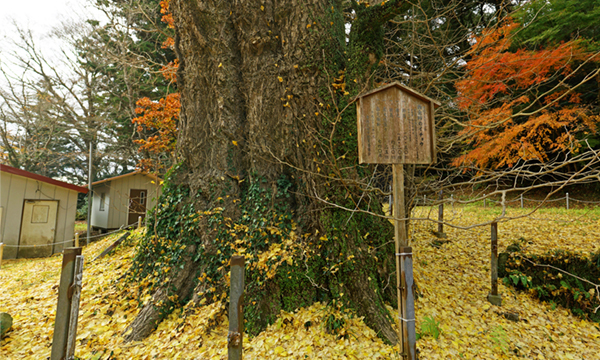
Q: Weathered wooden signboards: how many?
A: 1